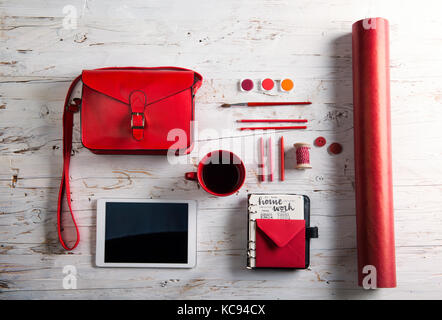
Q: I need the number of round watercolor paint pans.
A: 3